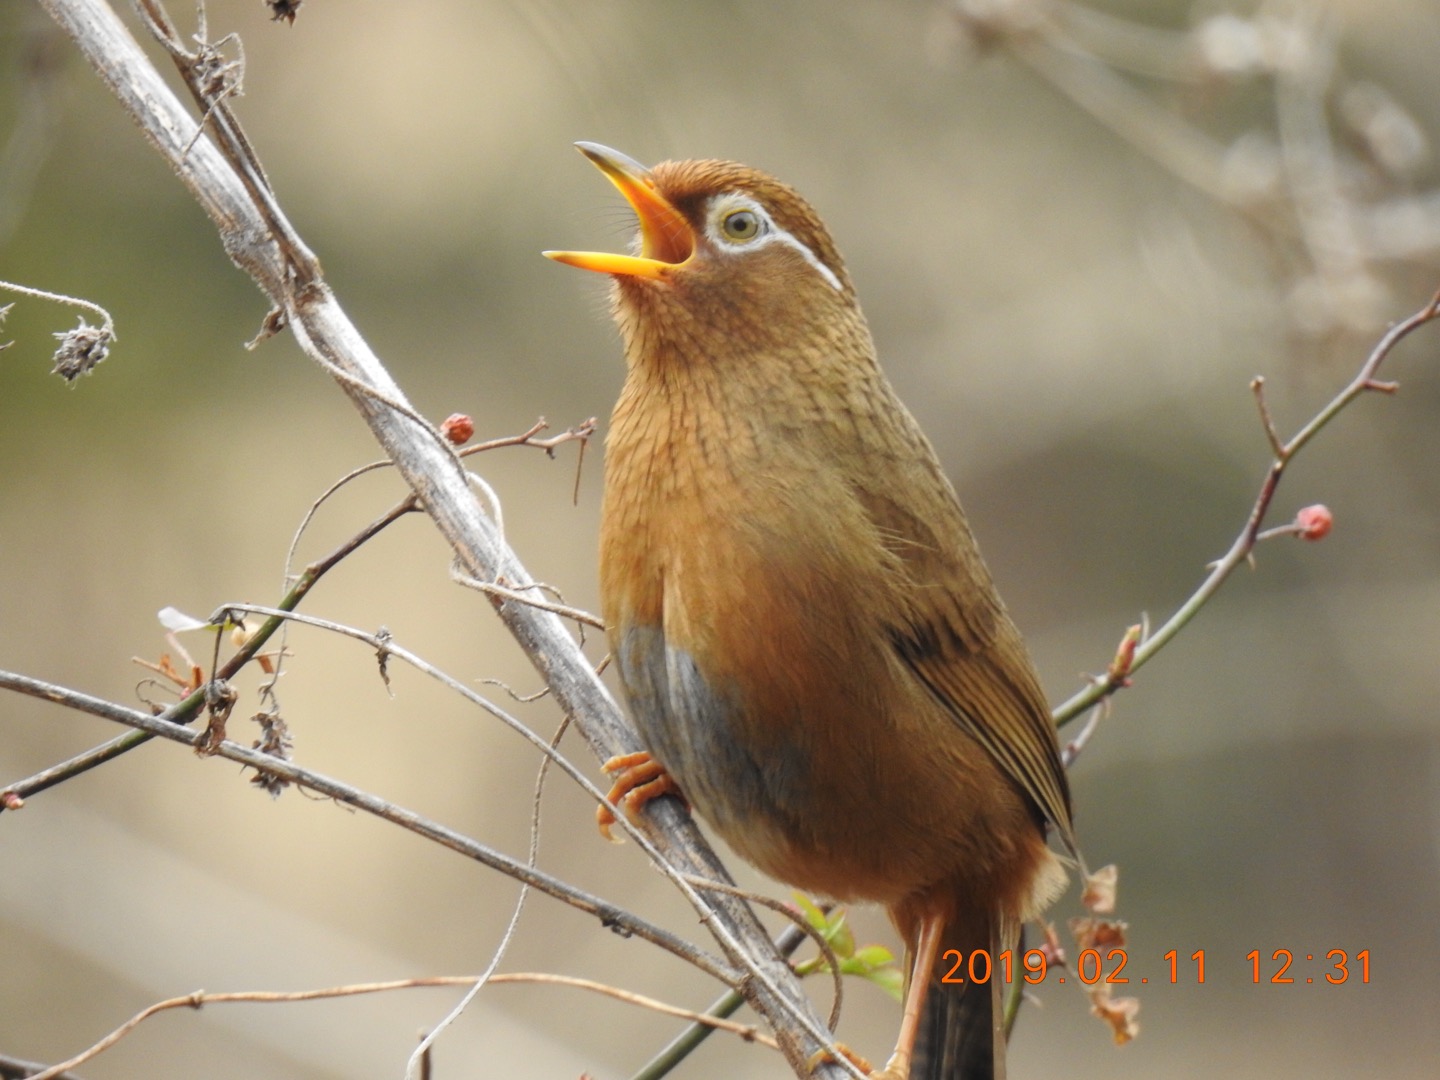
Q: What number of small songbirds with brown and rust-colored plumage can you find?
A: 1